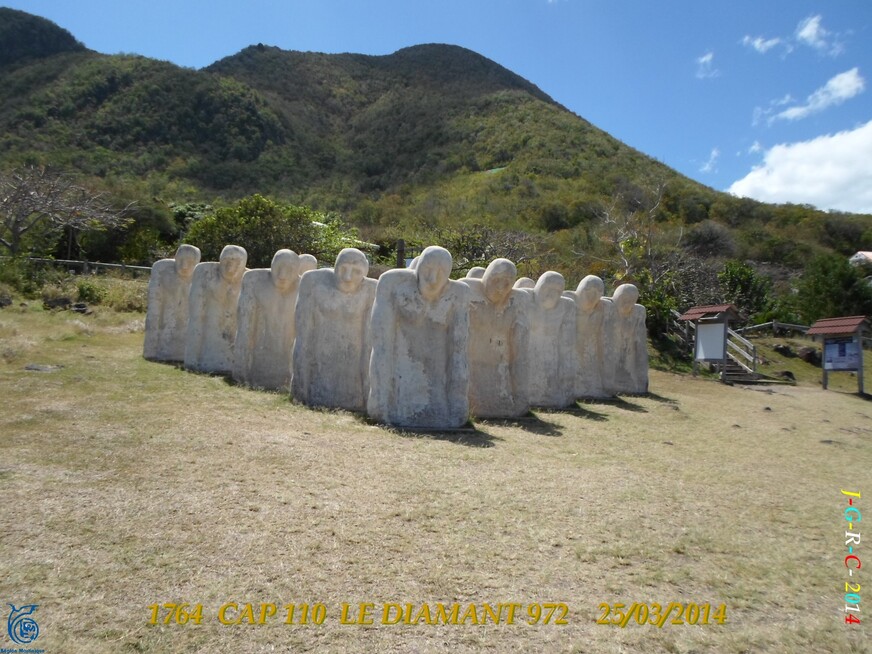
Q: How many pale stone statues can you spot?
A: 13